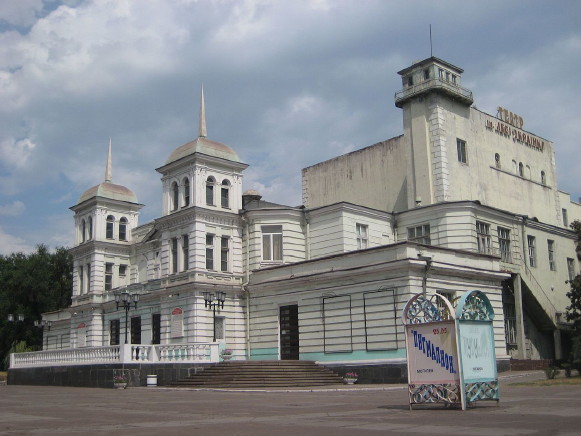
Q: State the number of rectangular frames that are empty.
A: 2